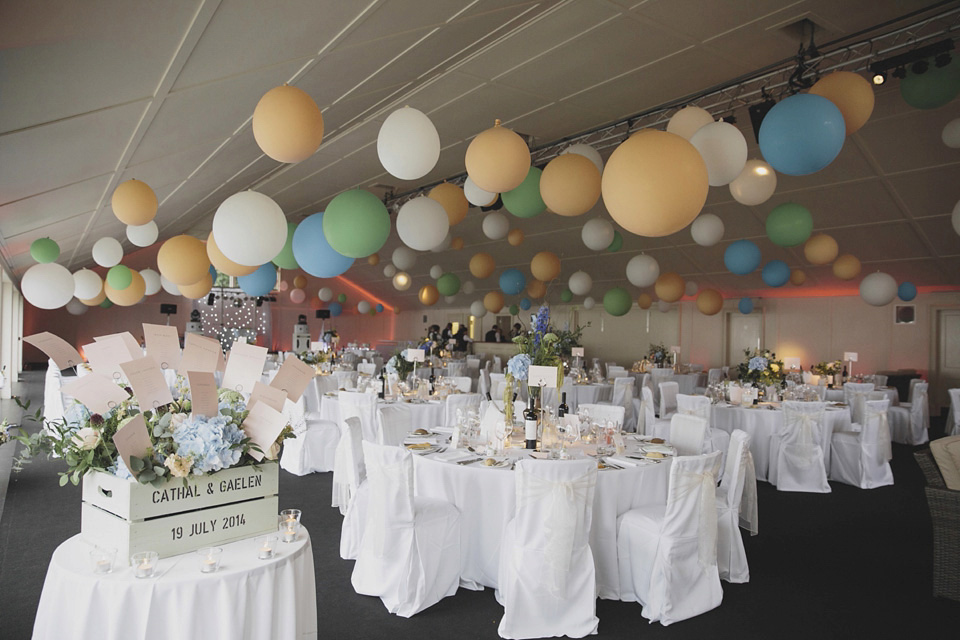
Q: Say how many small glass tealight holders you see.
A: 6